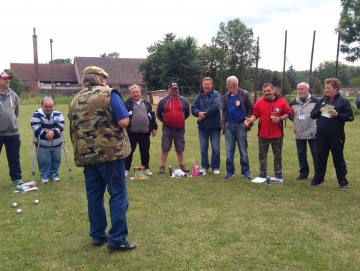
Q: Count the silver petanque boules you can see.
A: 3